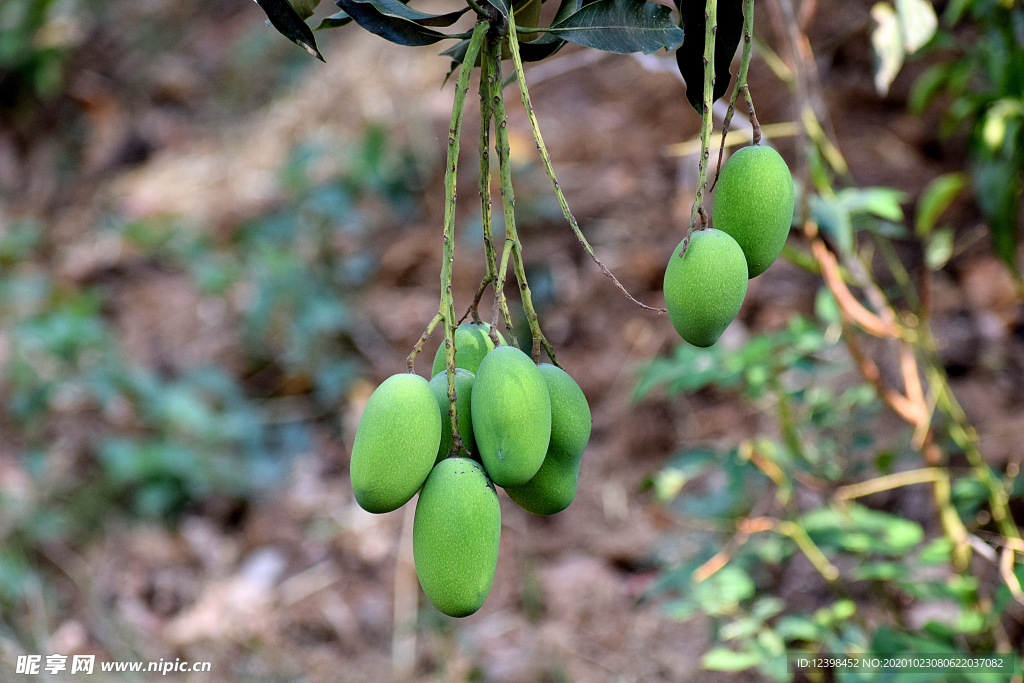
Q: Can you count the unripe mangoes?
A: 8